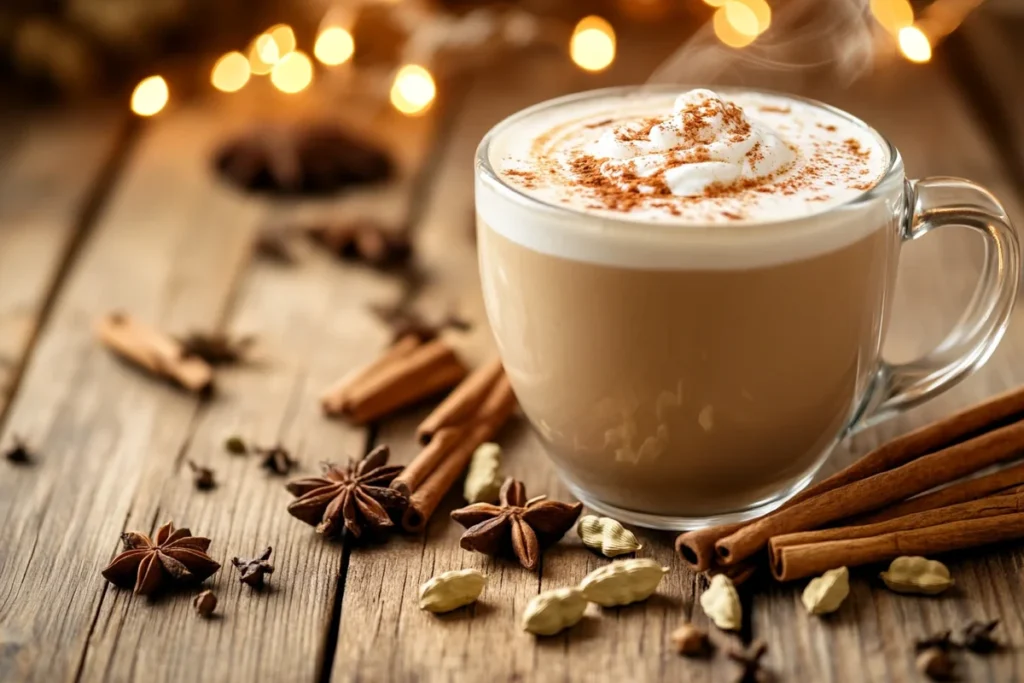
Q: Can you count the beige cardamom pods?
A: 8